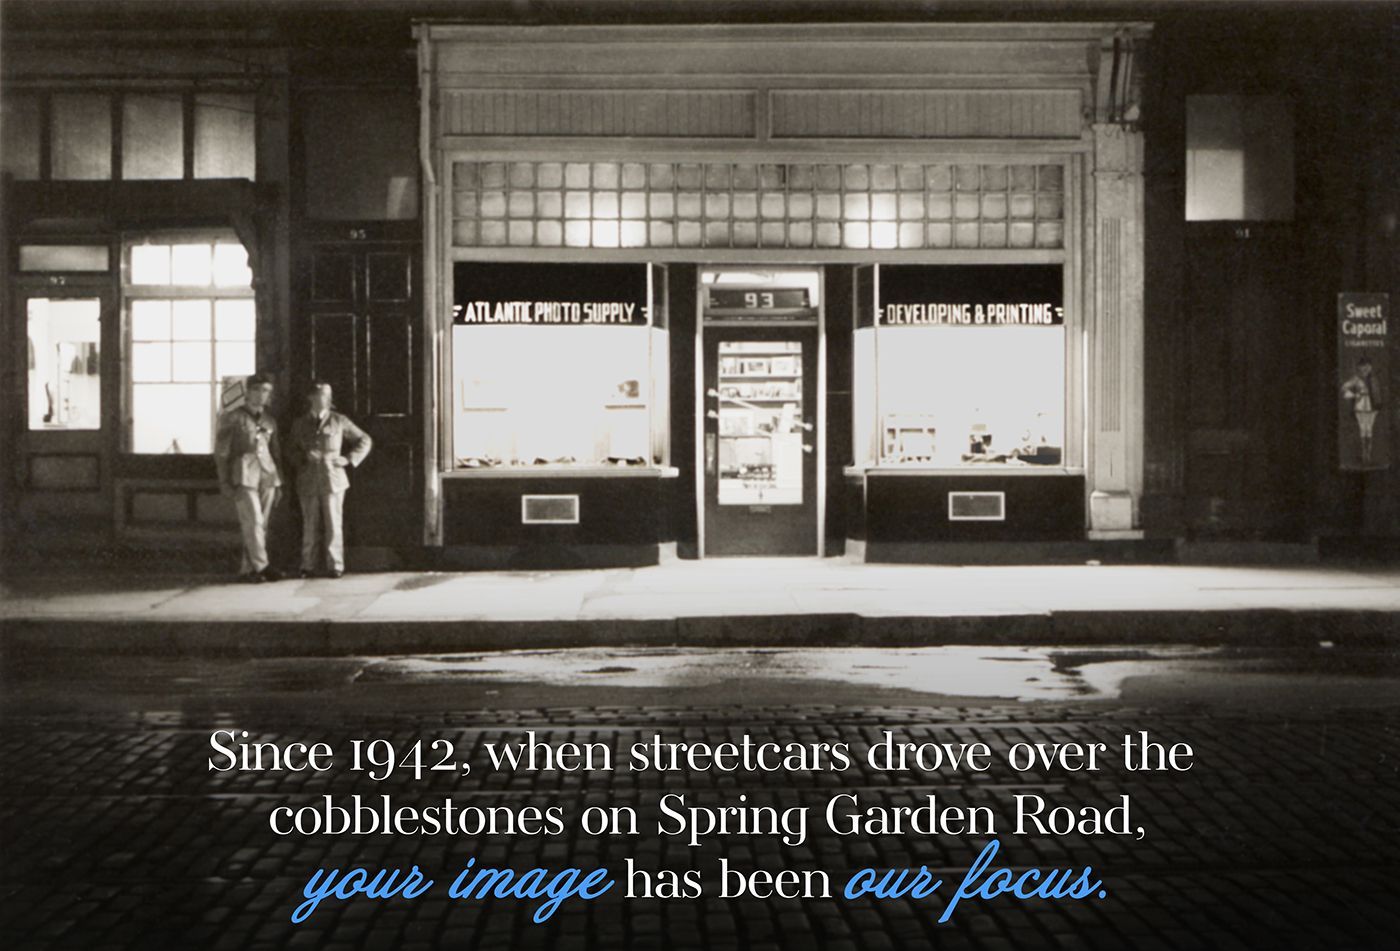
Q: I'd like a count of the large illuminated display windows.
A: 2